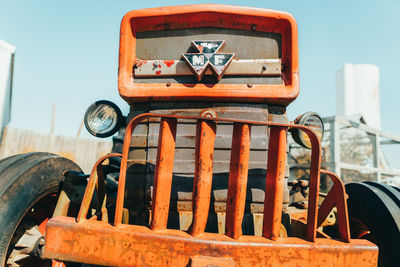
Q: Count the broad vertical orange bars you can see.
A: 4